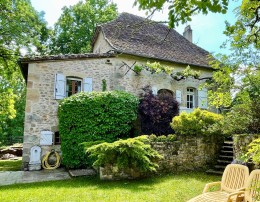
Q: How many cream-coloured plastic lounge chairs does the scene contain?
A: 2